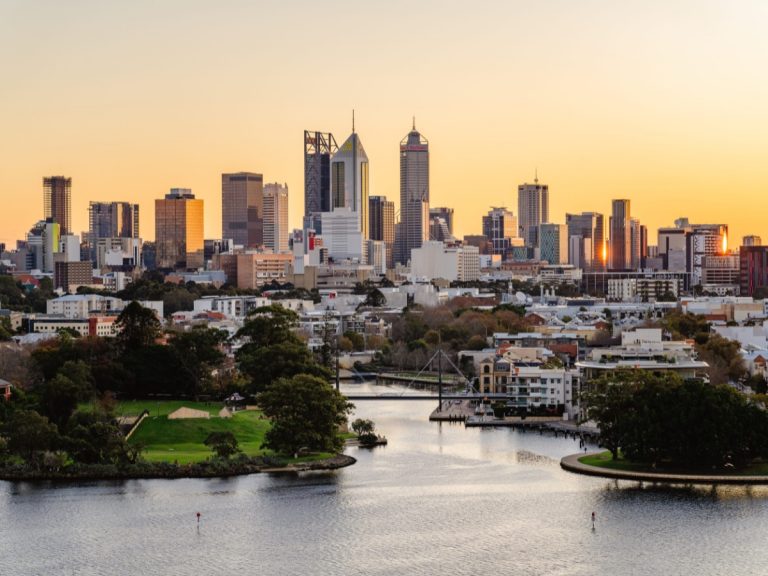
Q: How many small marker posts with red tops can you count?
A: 2